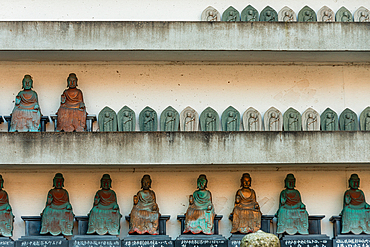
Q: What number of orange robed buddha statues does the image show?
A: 2